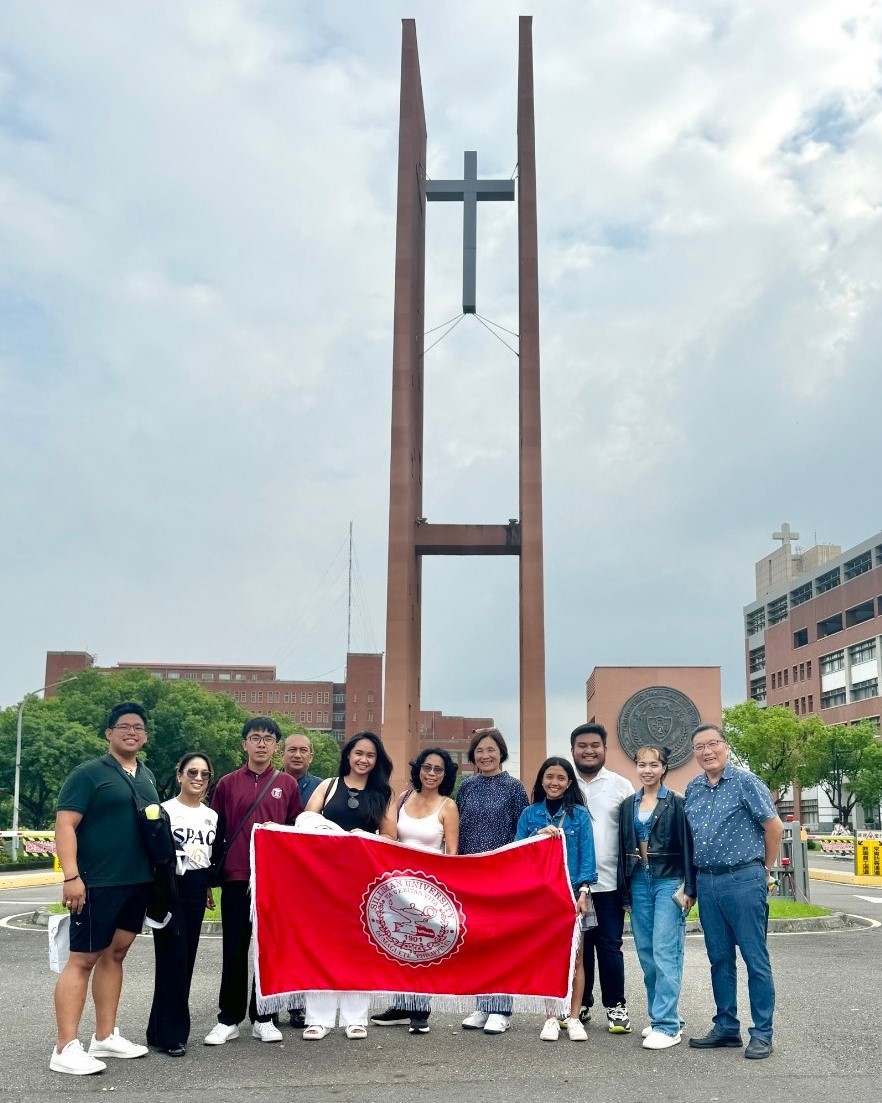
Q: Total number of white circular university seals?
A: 1